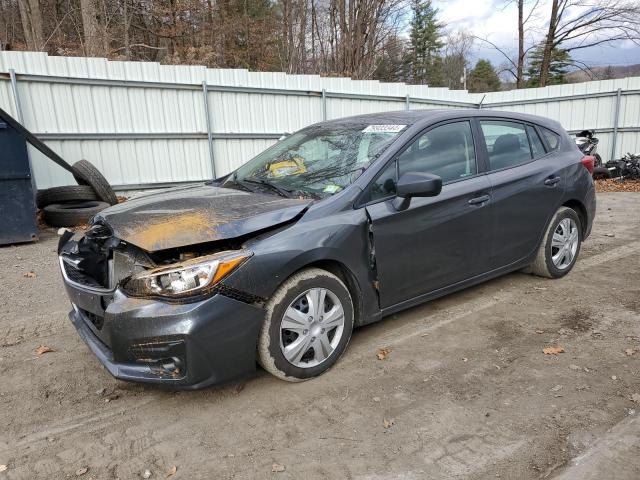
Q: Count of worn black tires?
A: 3